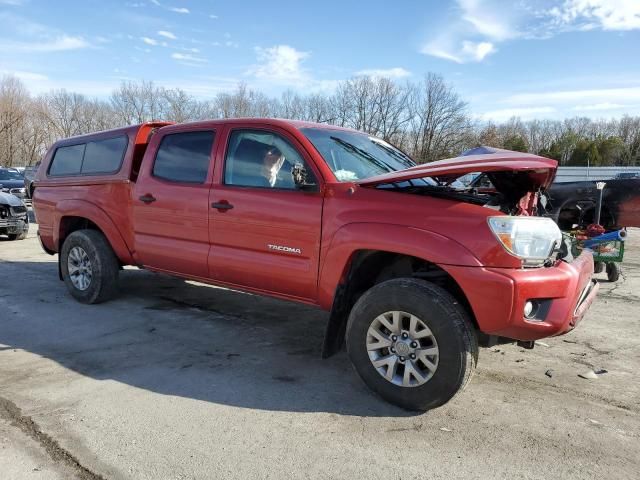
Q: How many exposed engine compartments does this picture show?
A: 1